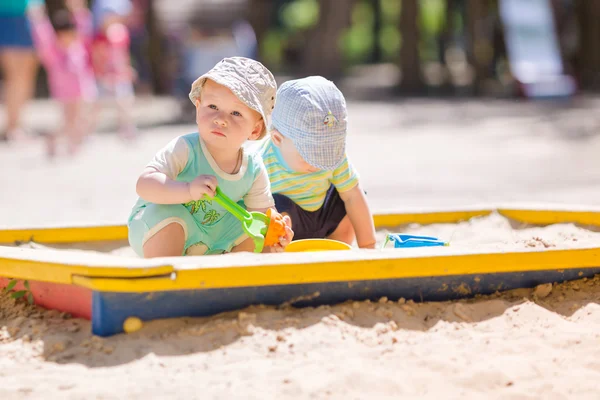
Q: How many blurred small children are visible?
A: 2